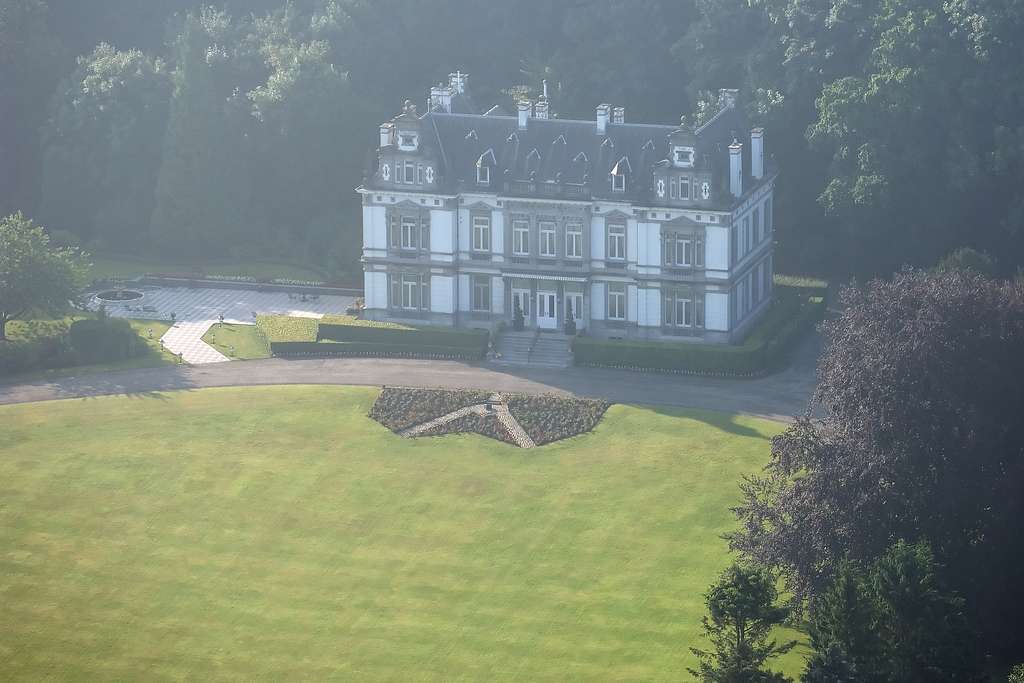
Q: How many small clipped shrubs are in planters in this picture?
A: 2